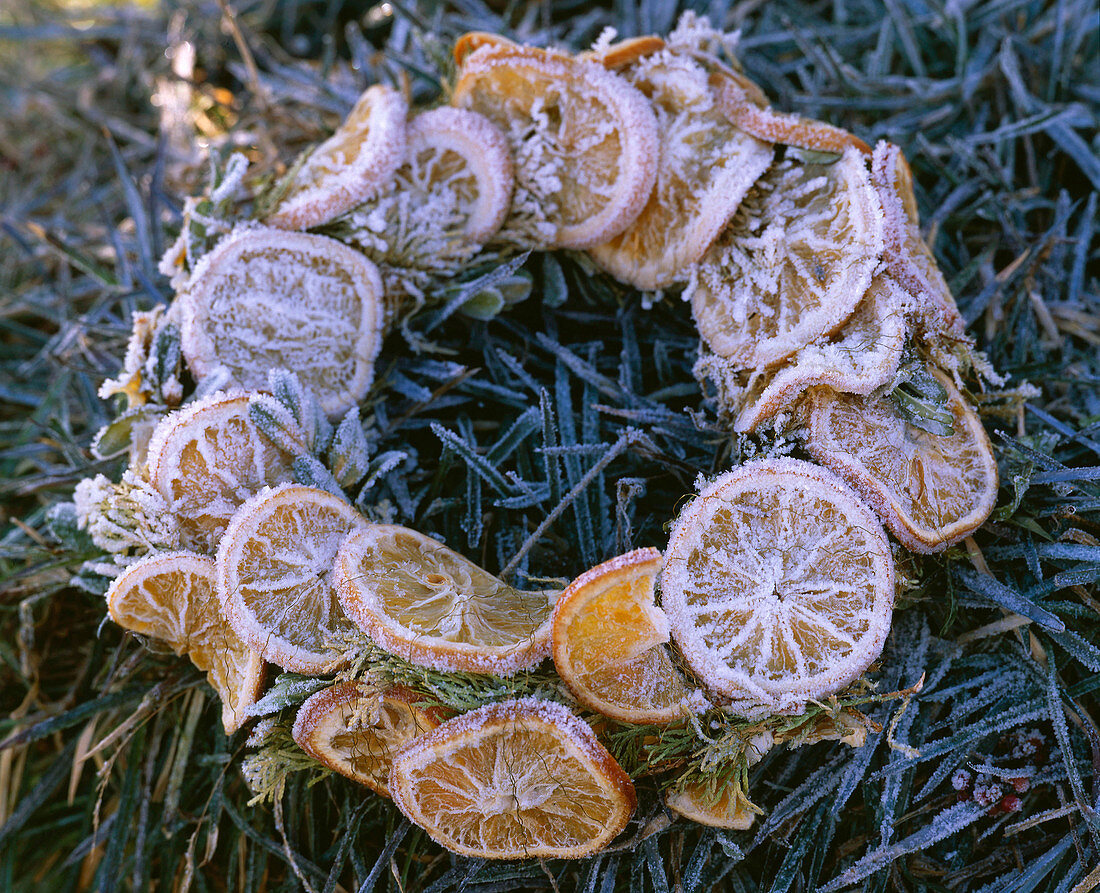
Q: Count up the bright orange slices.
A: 1